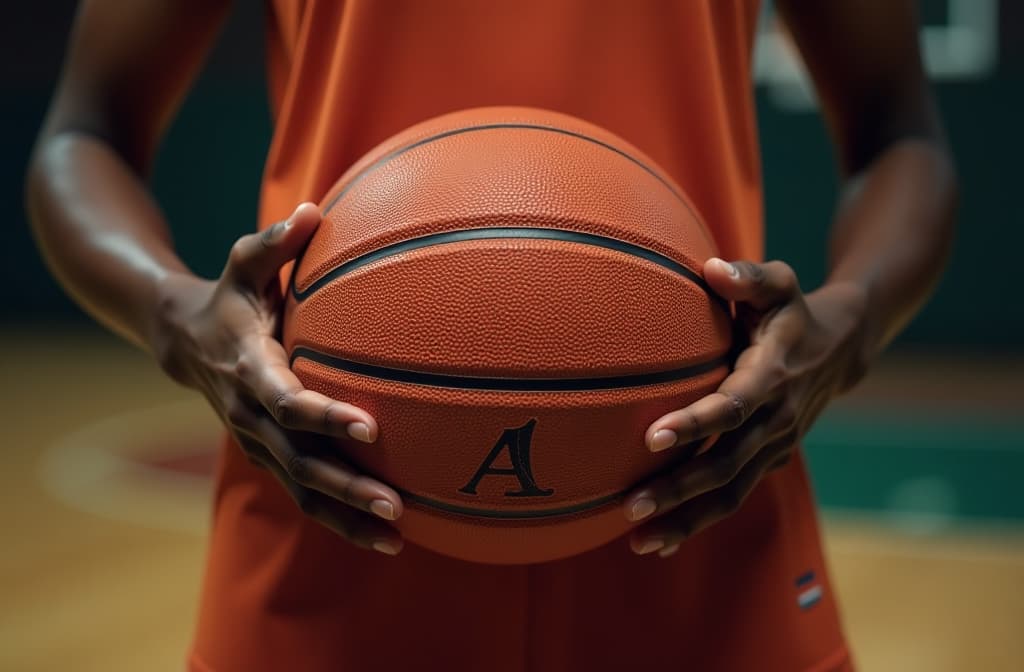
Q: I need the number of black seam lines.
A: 4